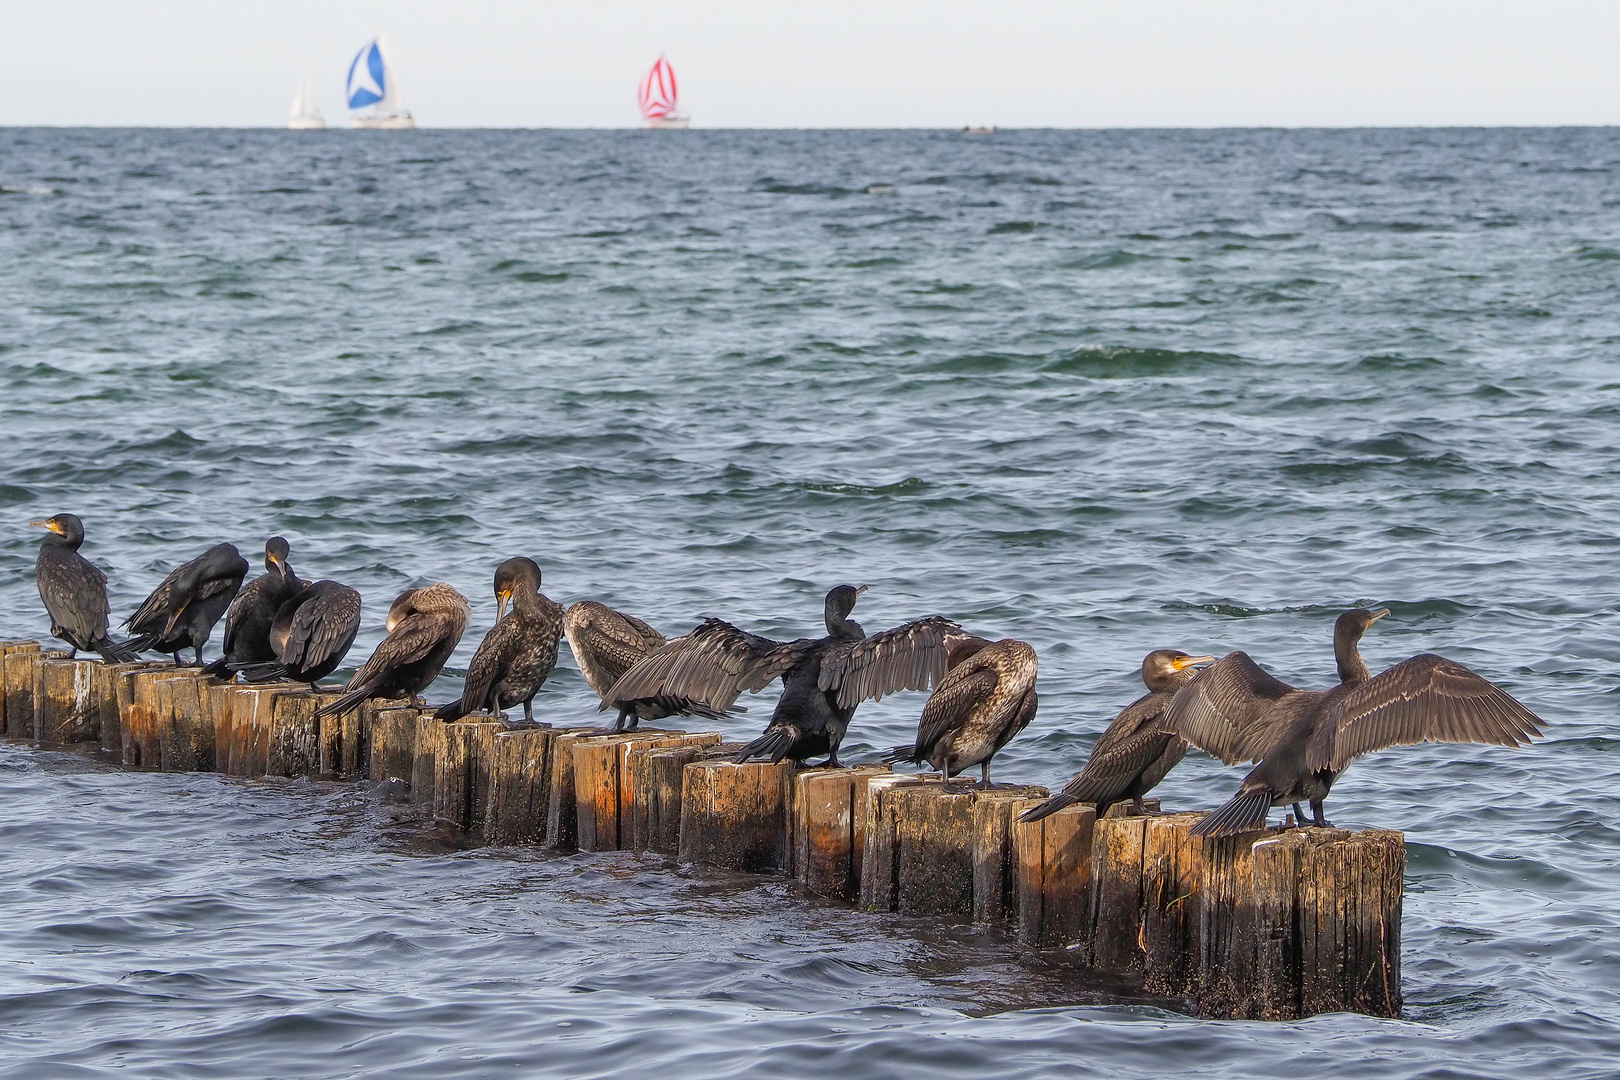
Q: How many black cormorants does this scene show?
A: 11